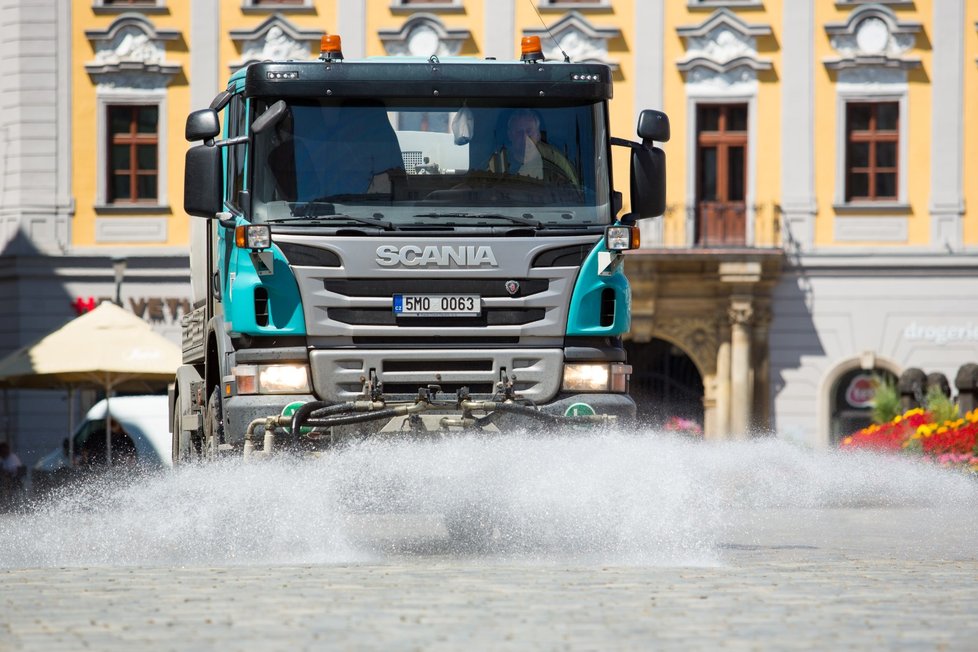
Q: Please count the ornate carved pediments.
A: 6